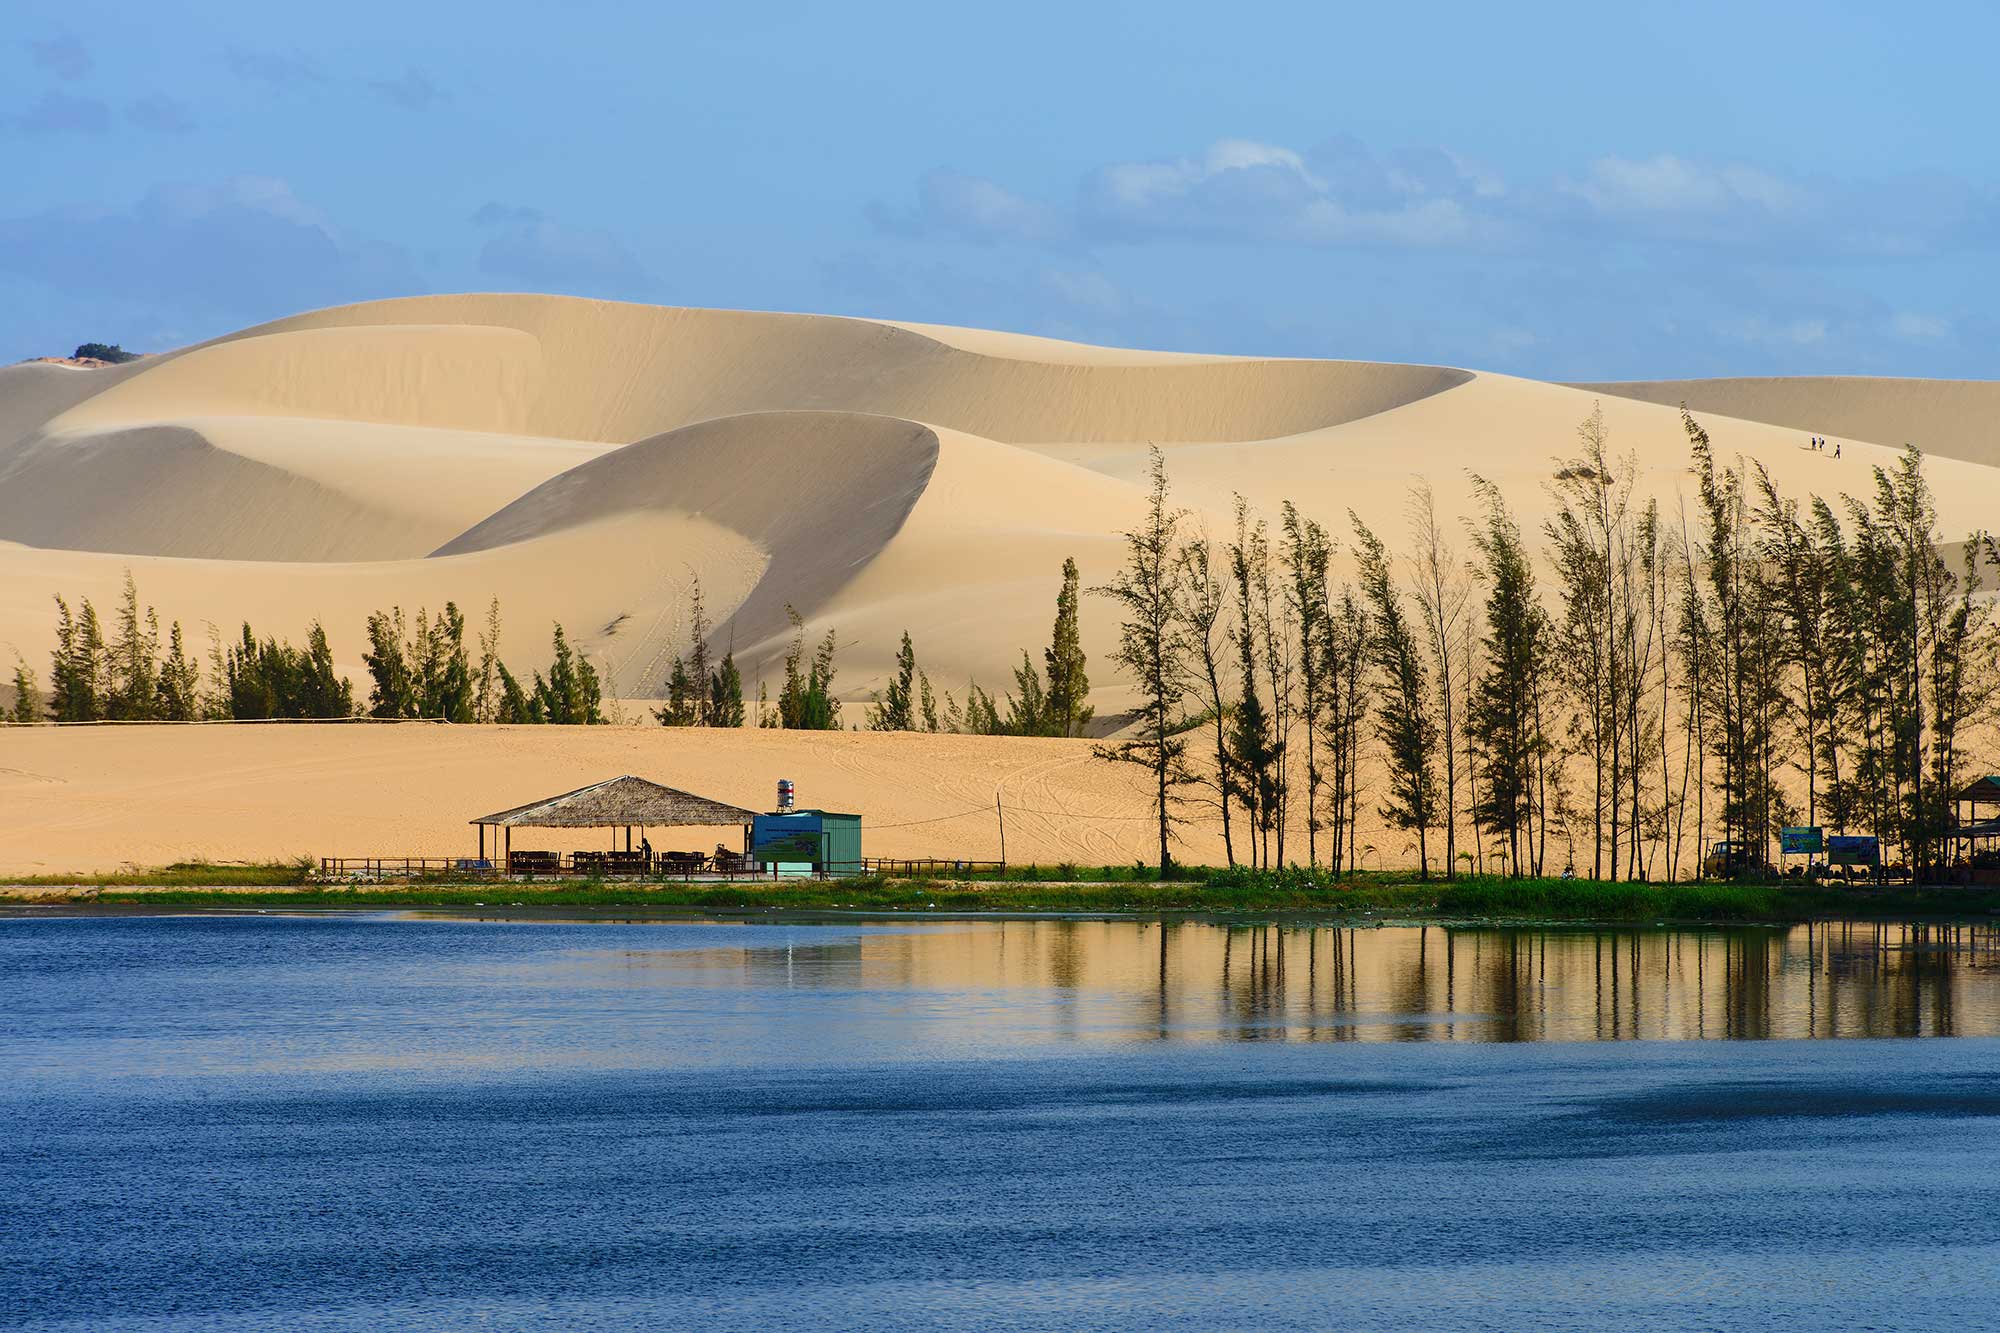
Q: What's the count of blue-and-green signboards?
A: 3